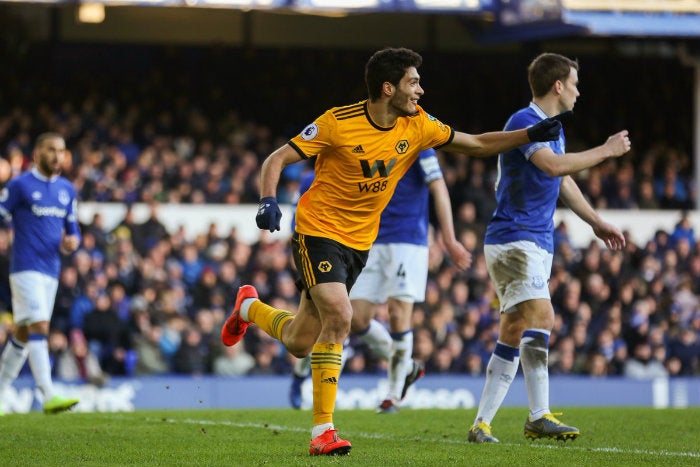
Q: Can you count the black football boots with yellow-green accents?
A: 2